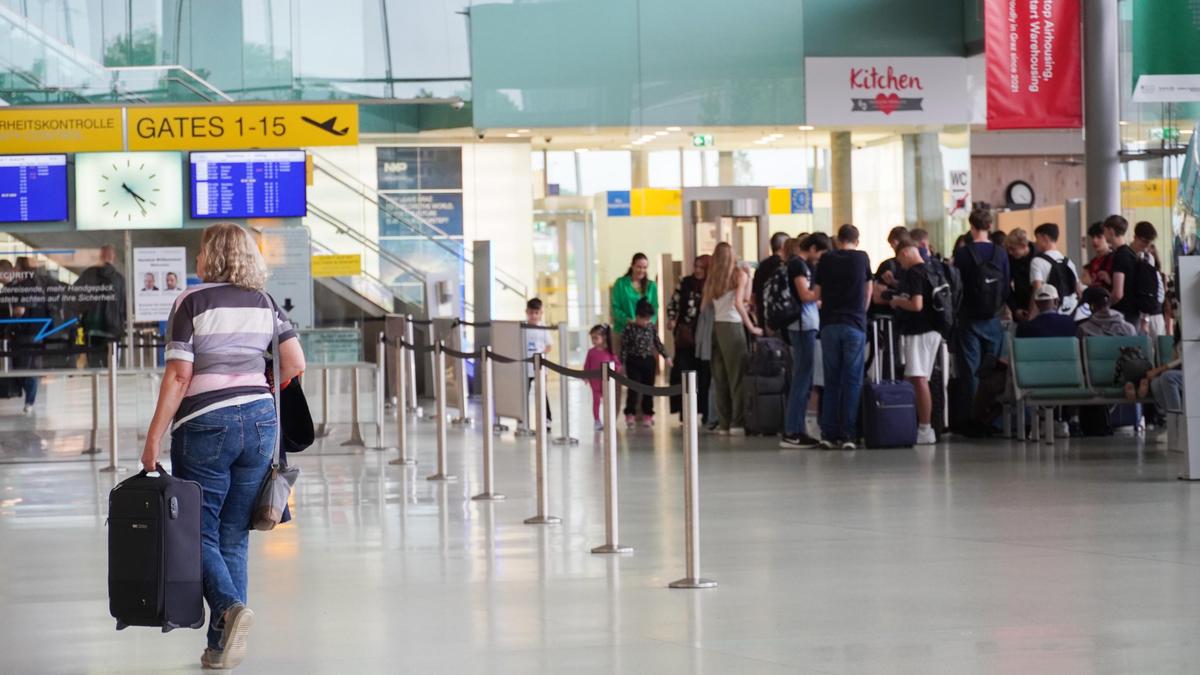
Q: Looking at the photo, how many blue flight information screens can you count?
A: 2